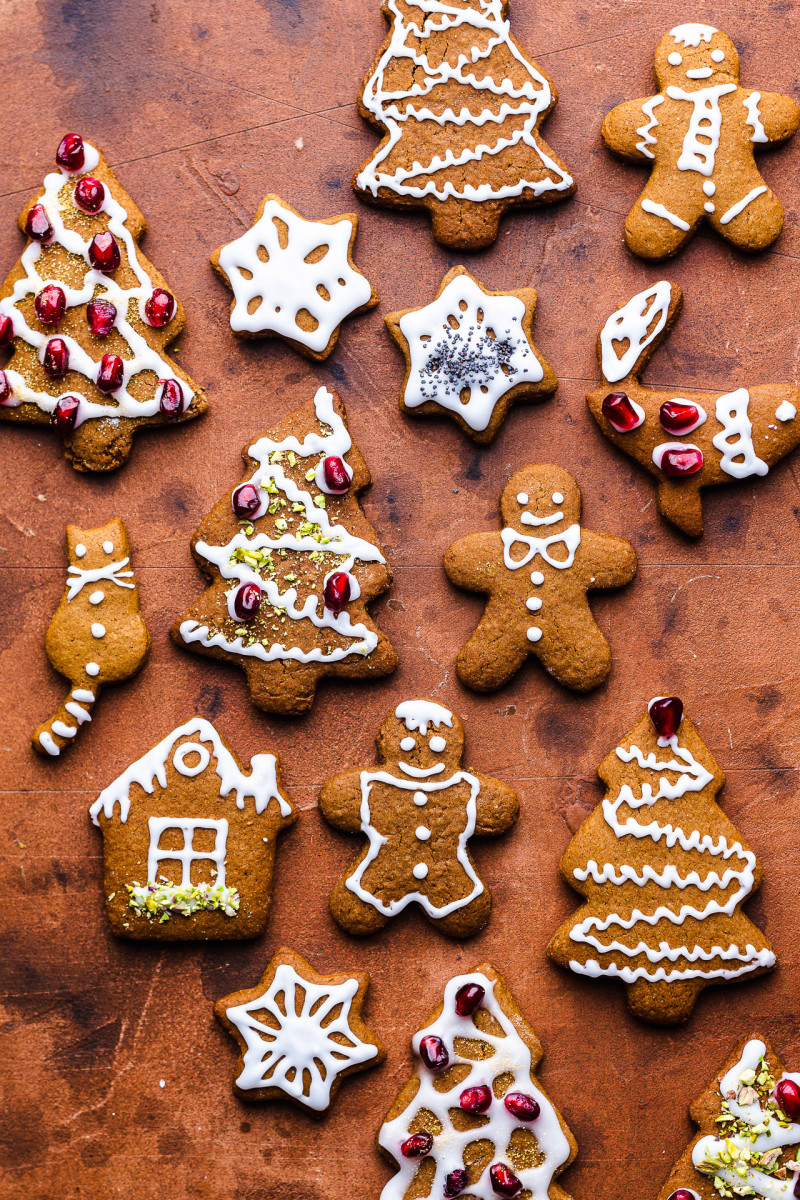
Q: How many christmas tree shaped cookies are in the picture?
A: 6